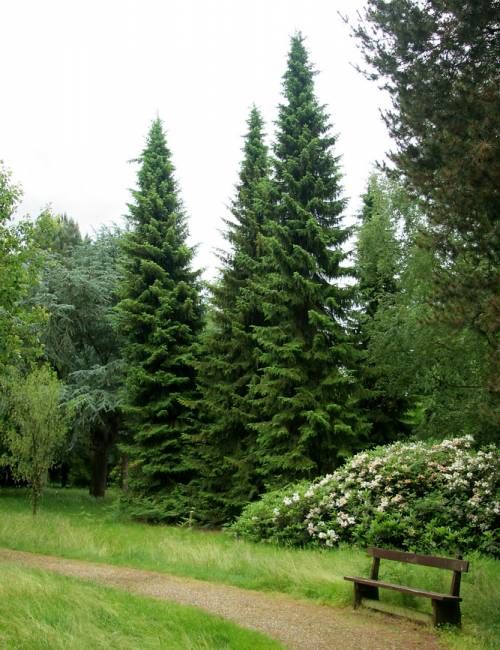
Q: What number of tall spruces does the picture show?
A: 3